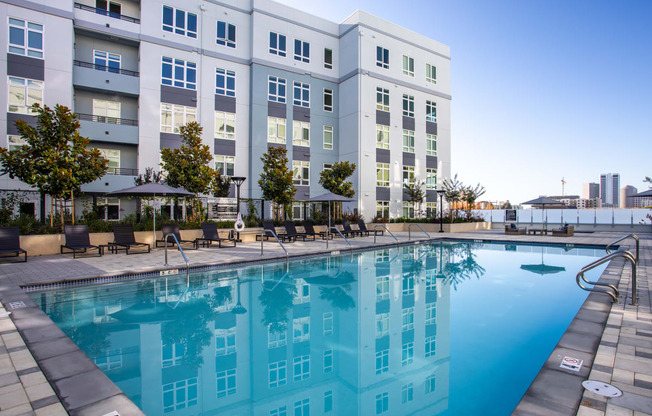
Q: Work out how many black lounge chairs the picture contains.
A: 11